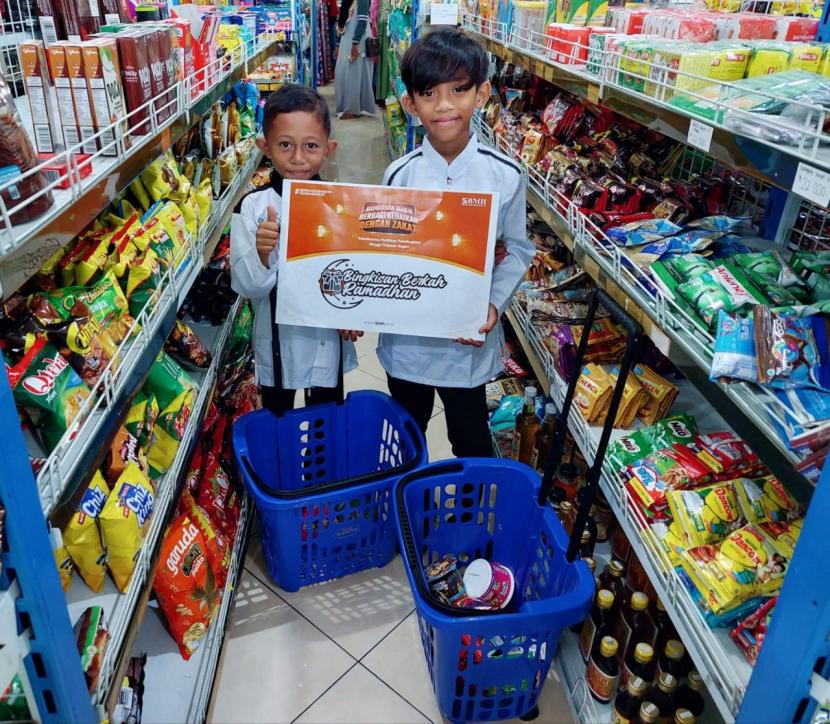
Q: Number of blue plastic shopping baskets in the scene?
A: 2